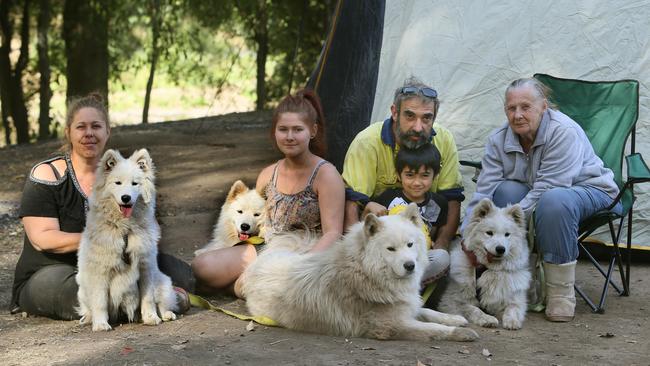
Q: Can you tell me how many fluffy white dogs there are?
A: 4